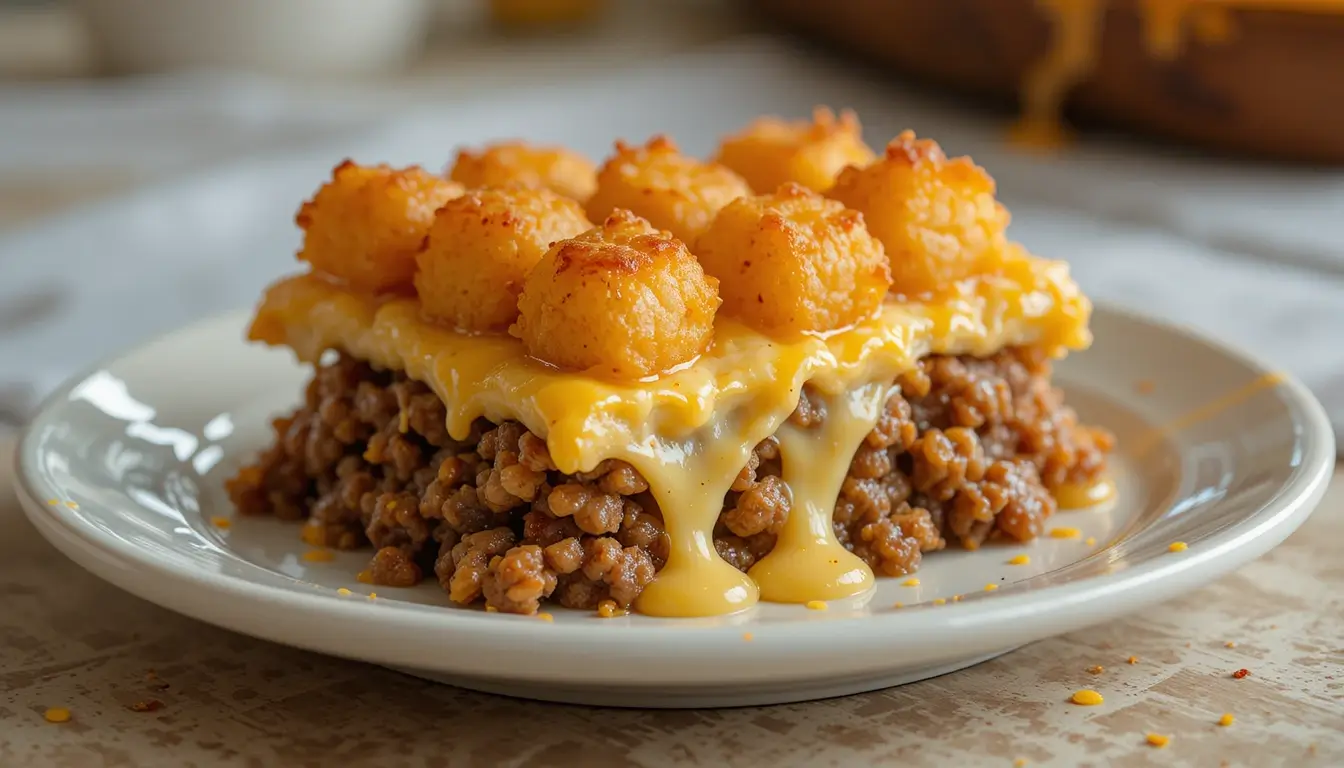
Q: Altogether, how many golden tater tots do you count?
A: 8